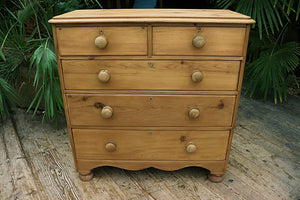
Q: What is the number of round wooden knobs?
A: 8